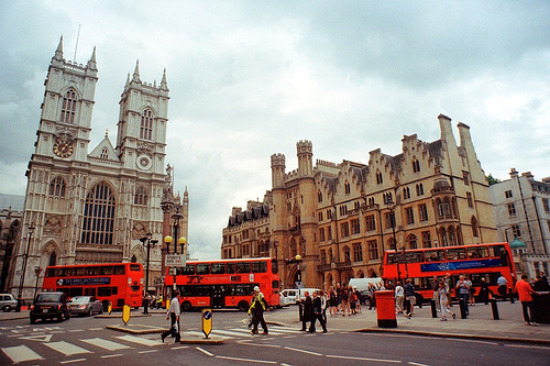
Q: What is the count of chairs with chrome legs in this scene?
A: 0